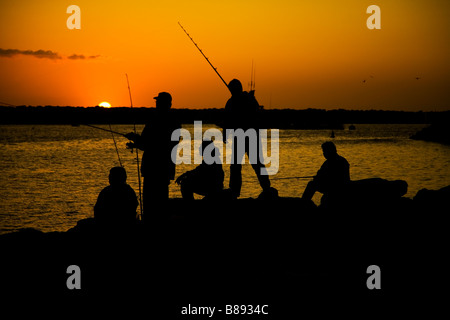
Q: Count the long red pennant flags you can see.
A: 0